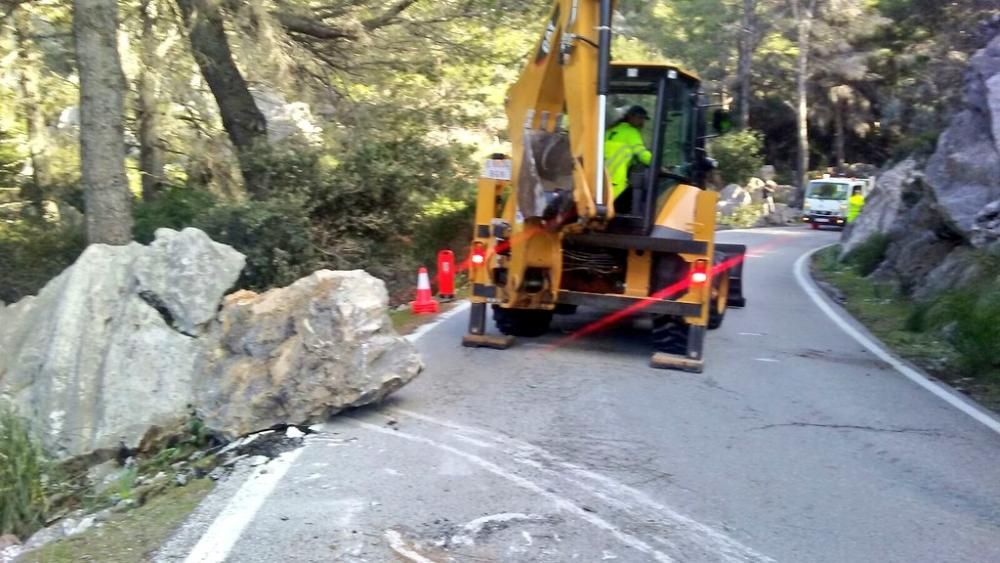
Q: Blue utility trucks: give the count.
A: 0